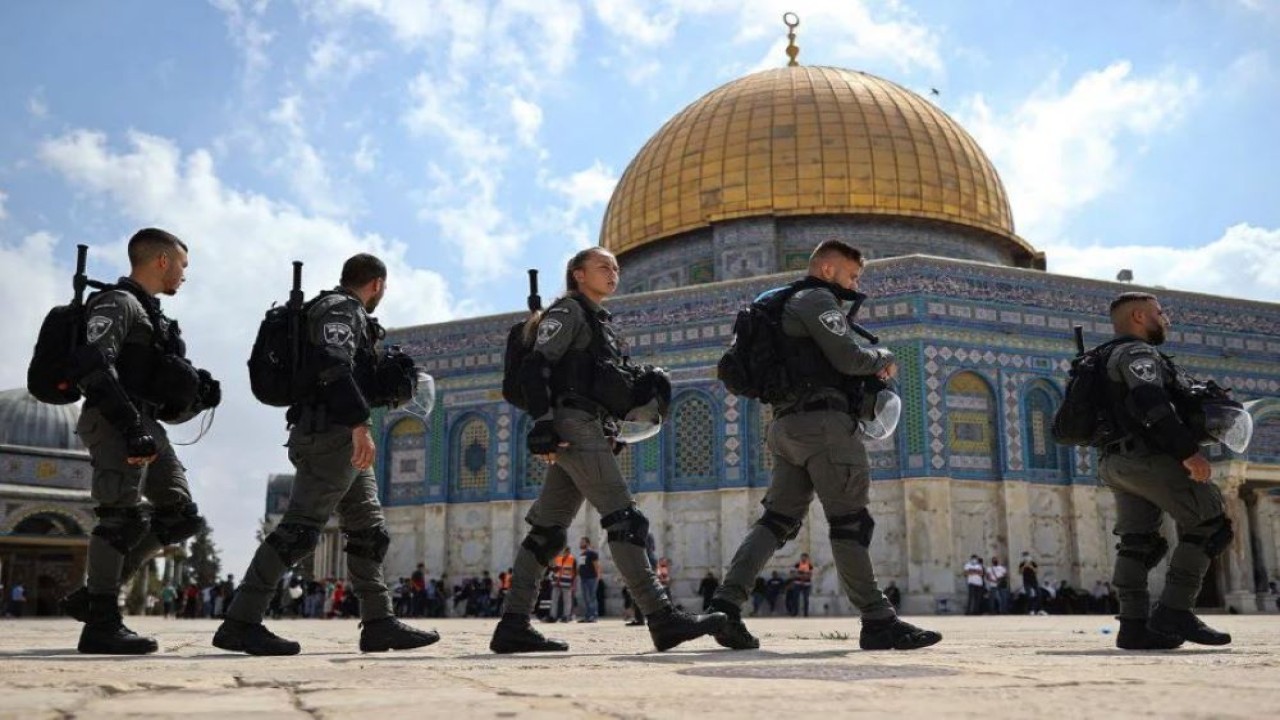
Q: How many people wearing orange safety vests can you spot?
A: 4